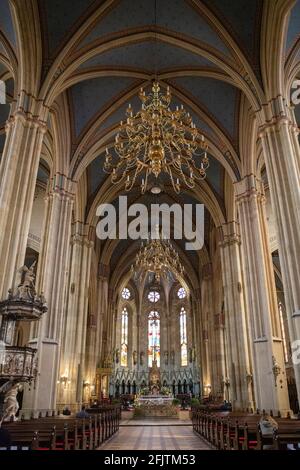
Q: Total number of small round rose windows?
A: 3